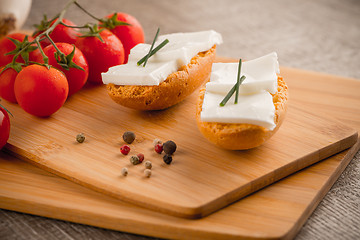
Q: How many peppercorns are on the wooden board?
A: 12